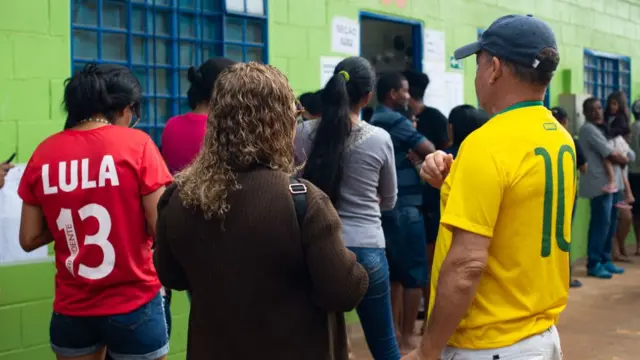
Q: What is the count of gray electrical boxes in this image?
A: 1